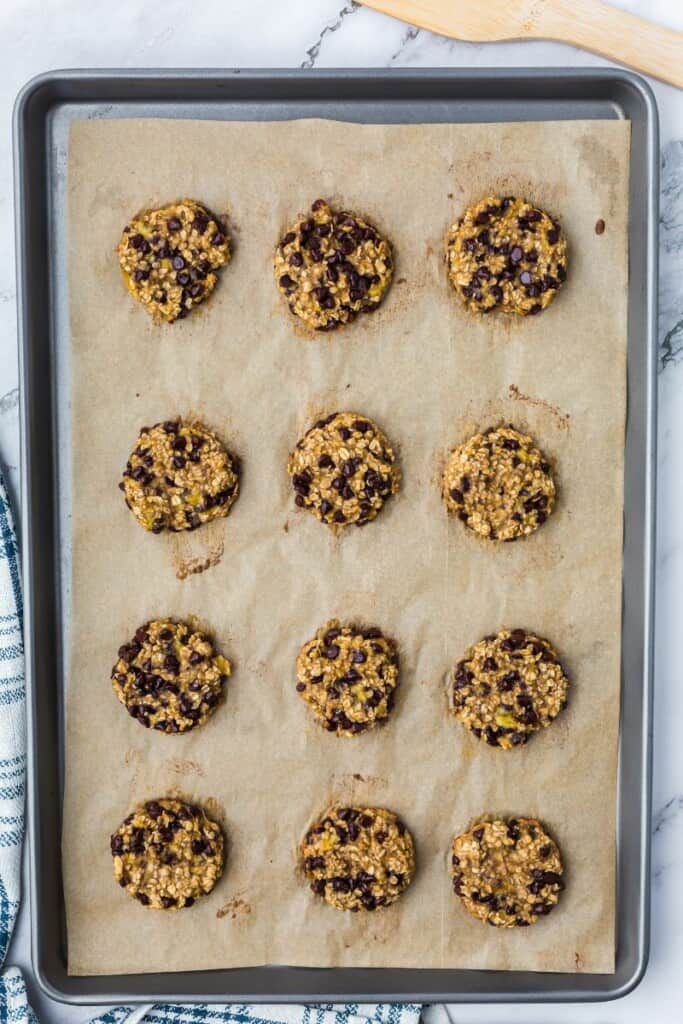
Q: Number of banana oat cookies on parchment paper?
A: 12